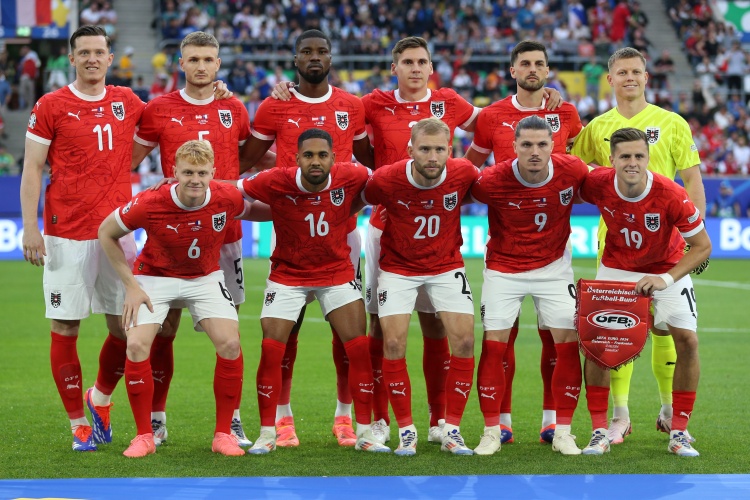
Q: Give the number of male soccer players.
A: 11